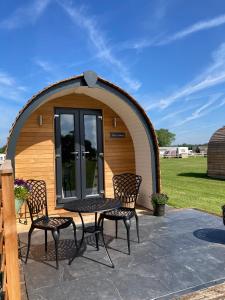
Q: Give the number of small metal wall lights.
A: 2